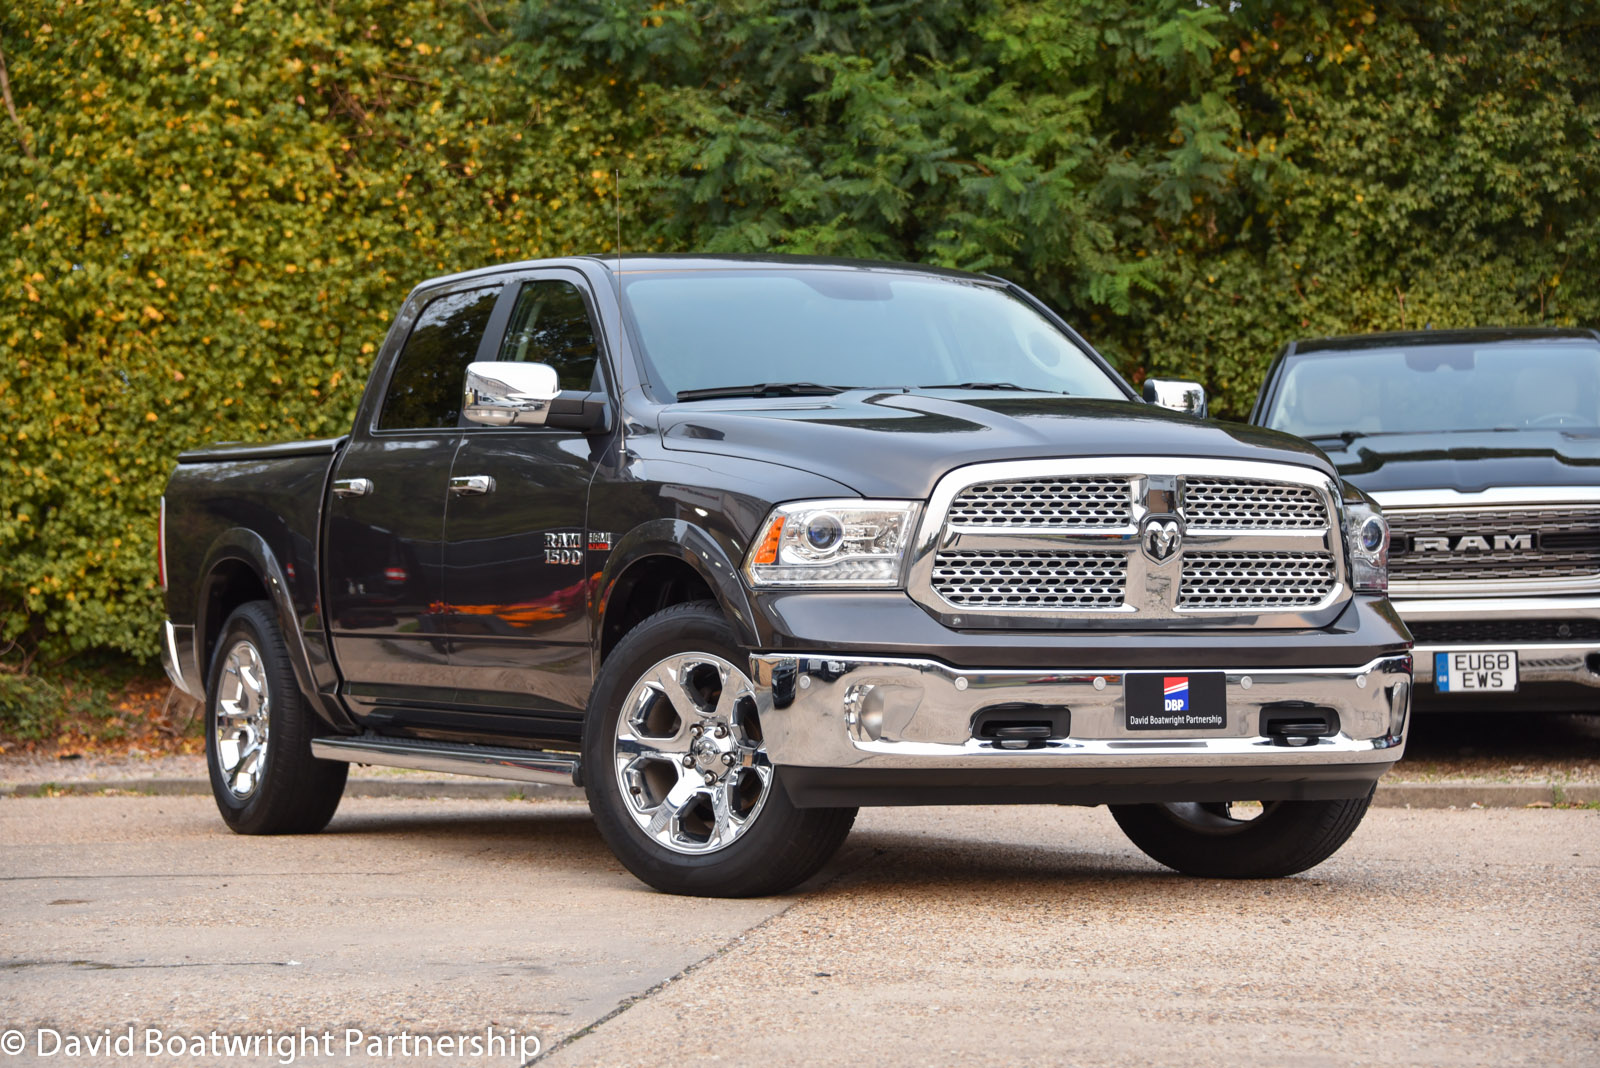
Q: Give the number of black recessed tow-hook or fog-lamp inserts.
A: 2